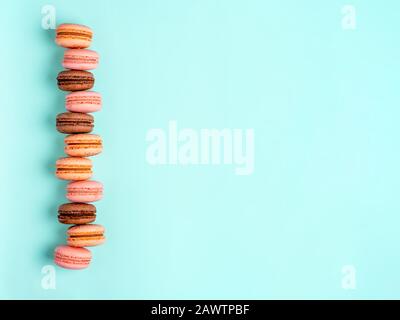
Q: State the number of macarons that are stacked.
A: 11